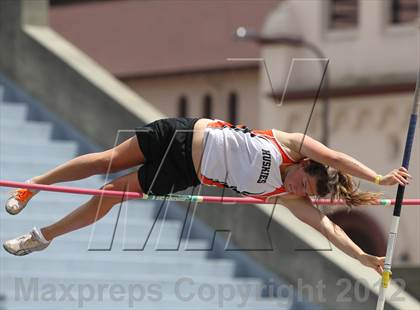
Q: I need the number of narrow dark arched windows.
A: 3